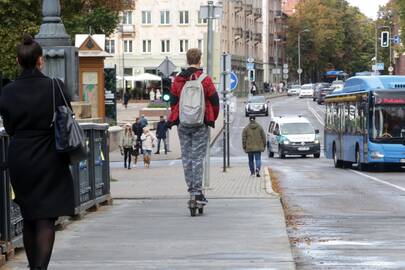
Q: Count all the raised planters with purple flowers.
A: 1